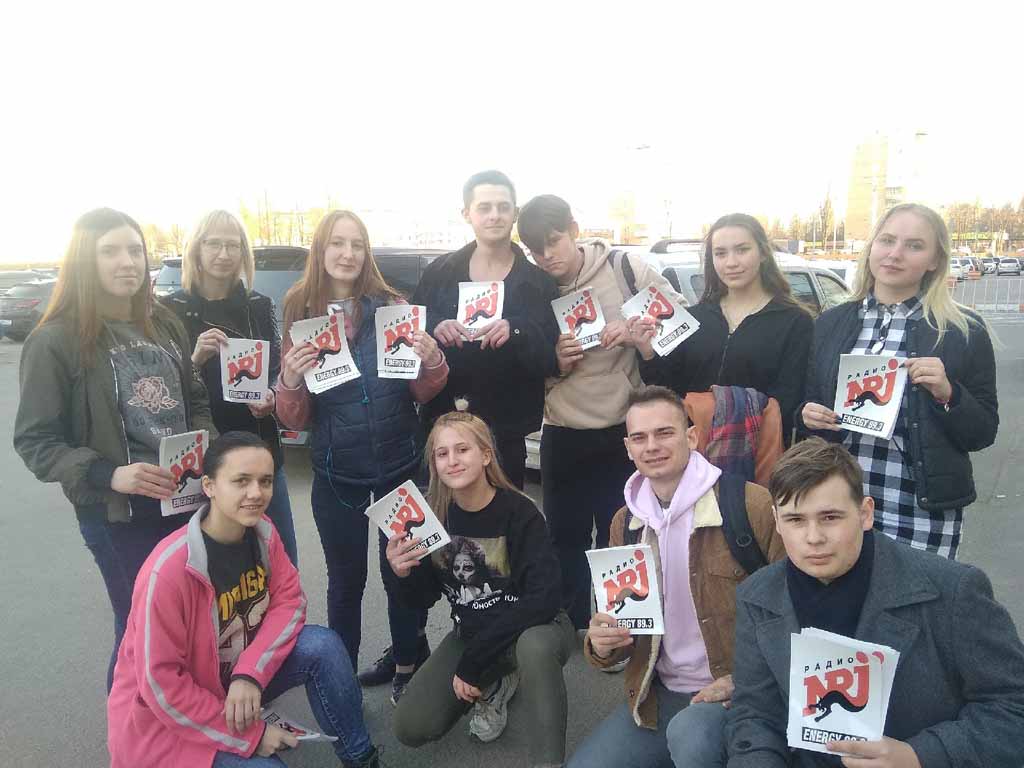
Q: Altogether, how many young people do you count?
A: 11